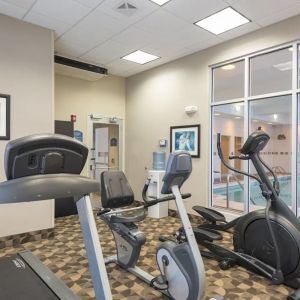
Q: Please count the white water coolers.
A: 1